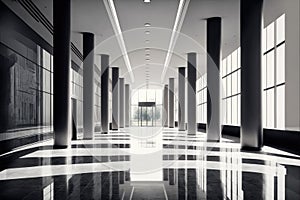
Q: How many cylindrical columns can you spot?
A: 12